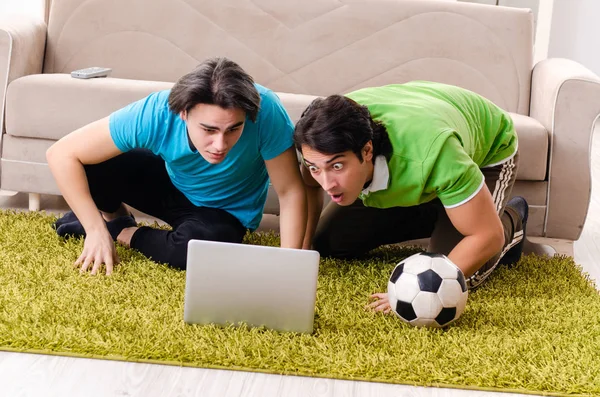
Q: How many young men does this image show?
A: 2